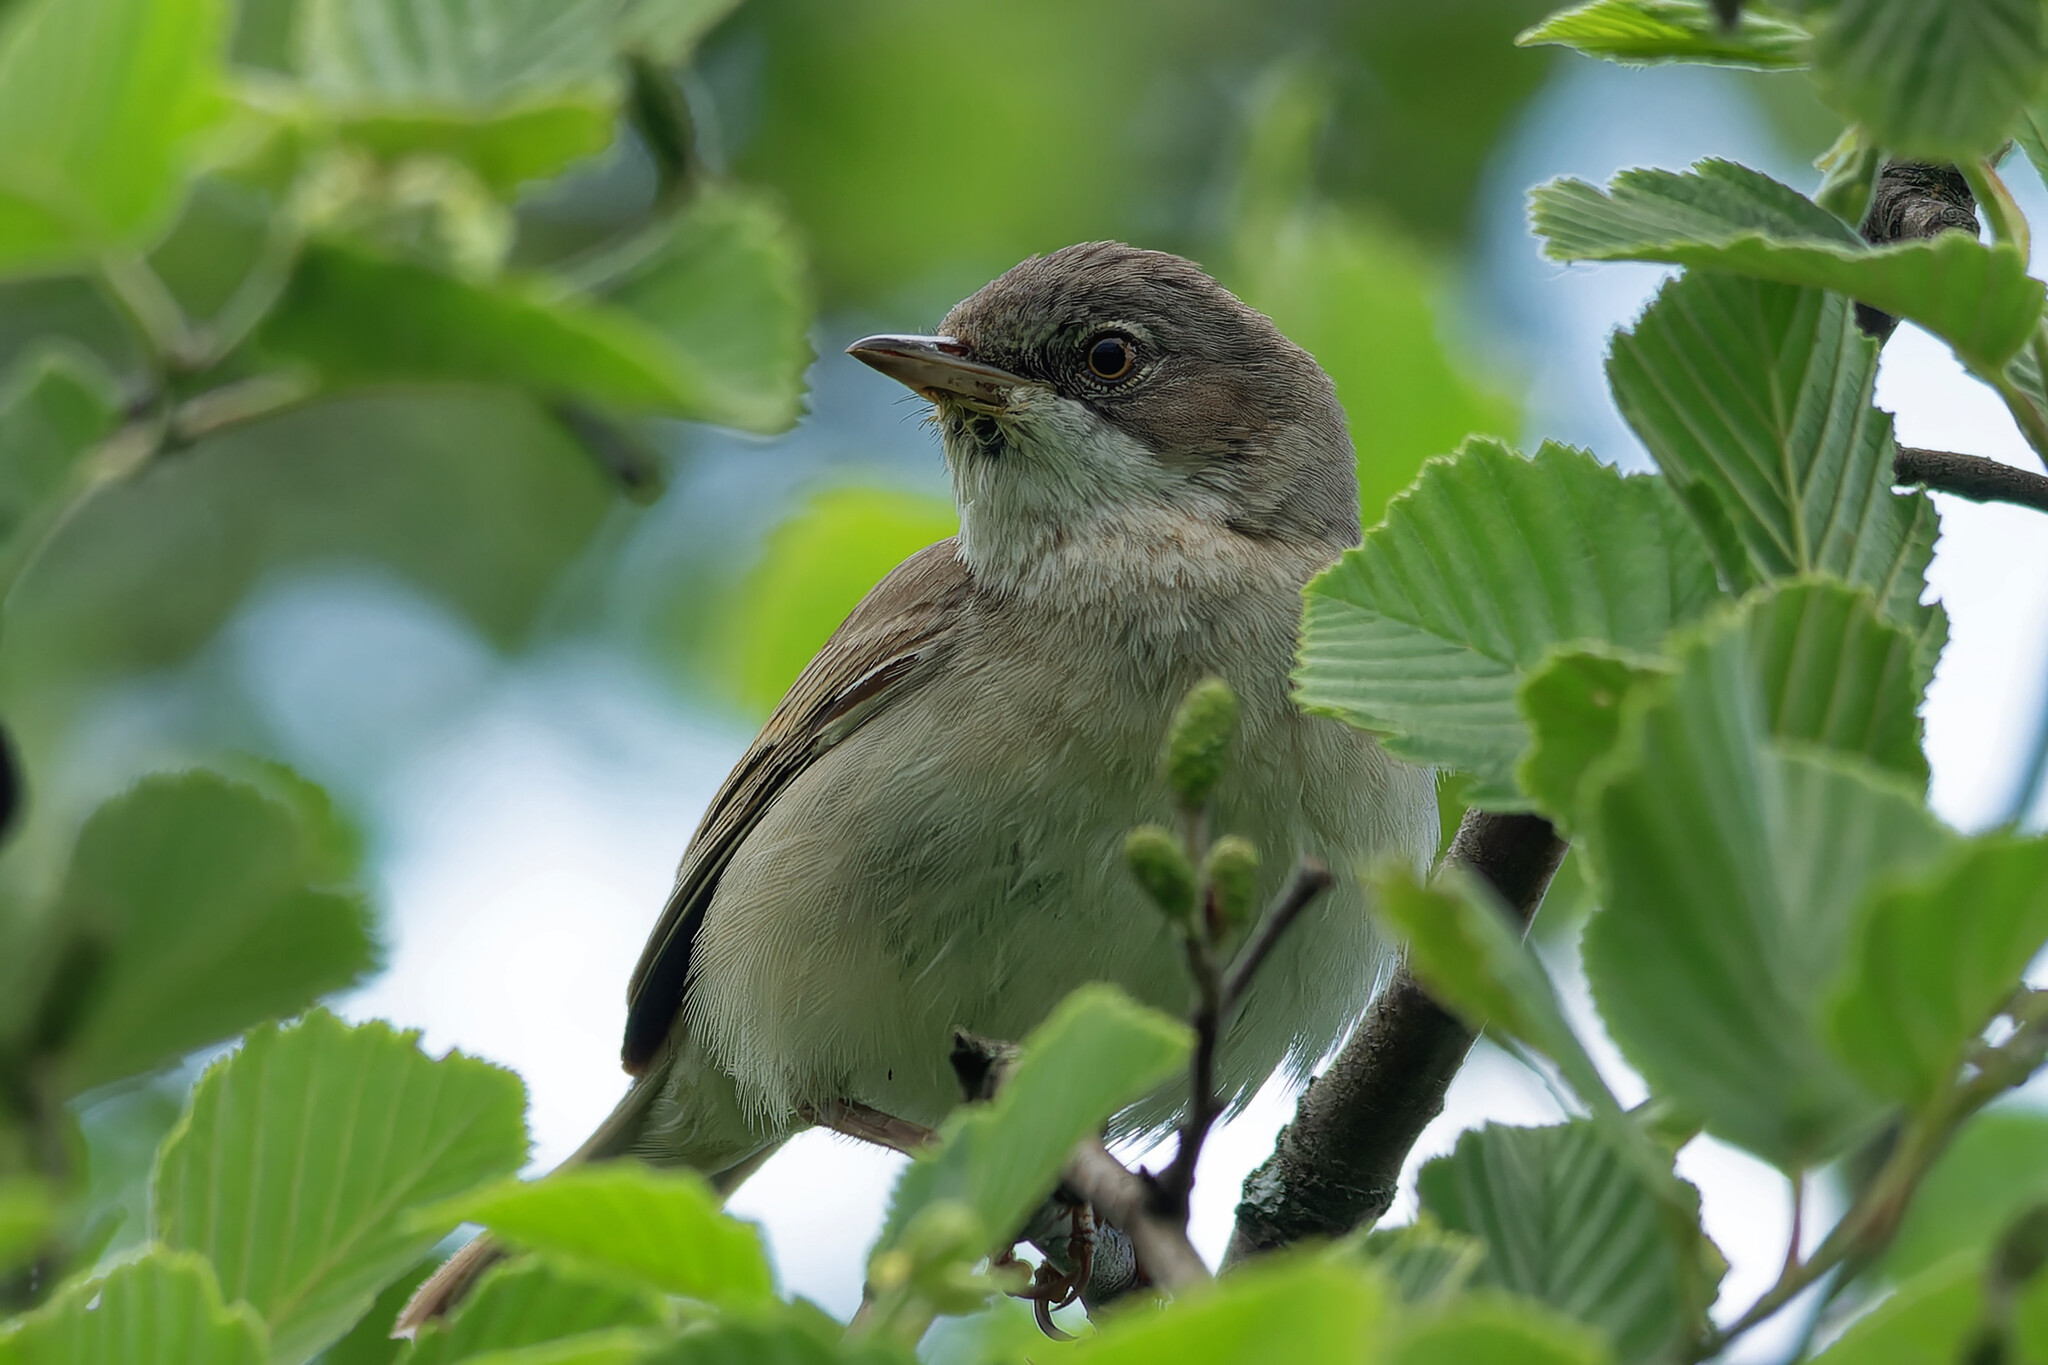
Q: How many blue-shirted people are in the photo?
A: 0